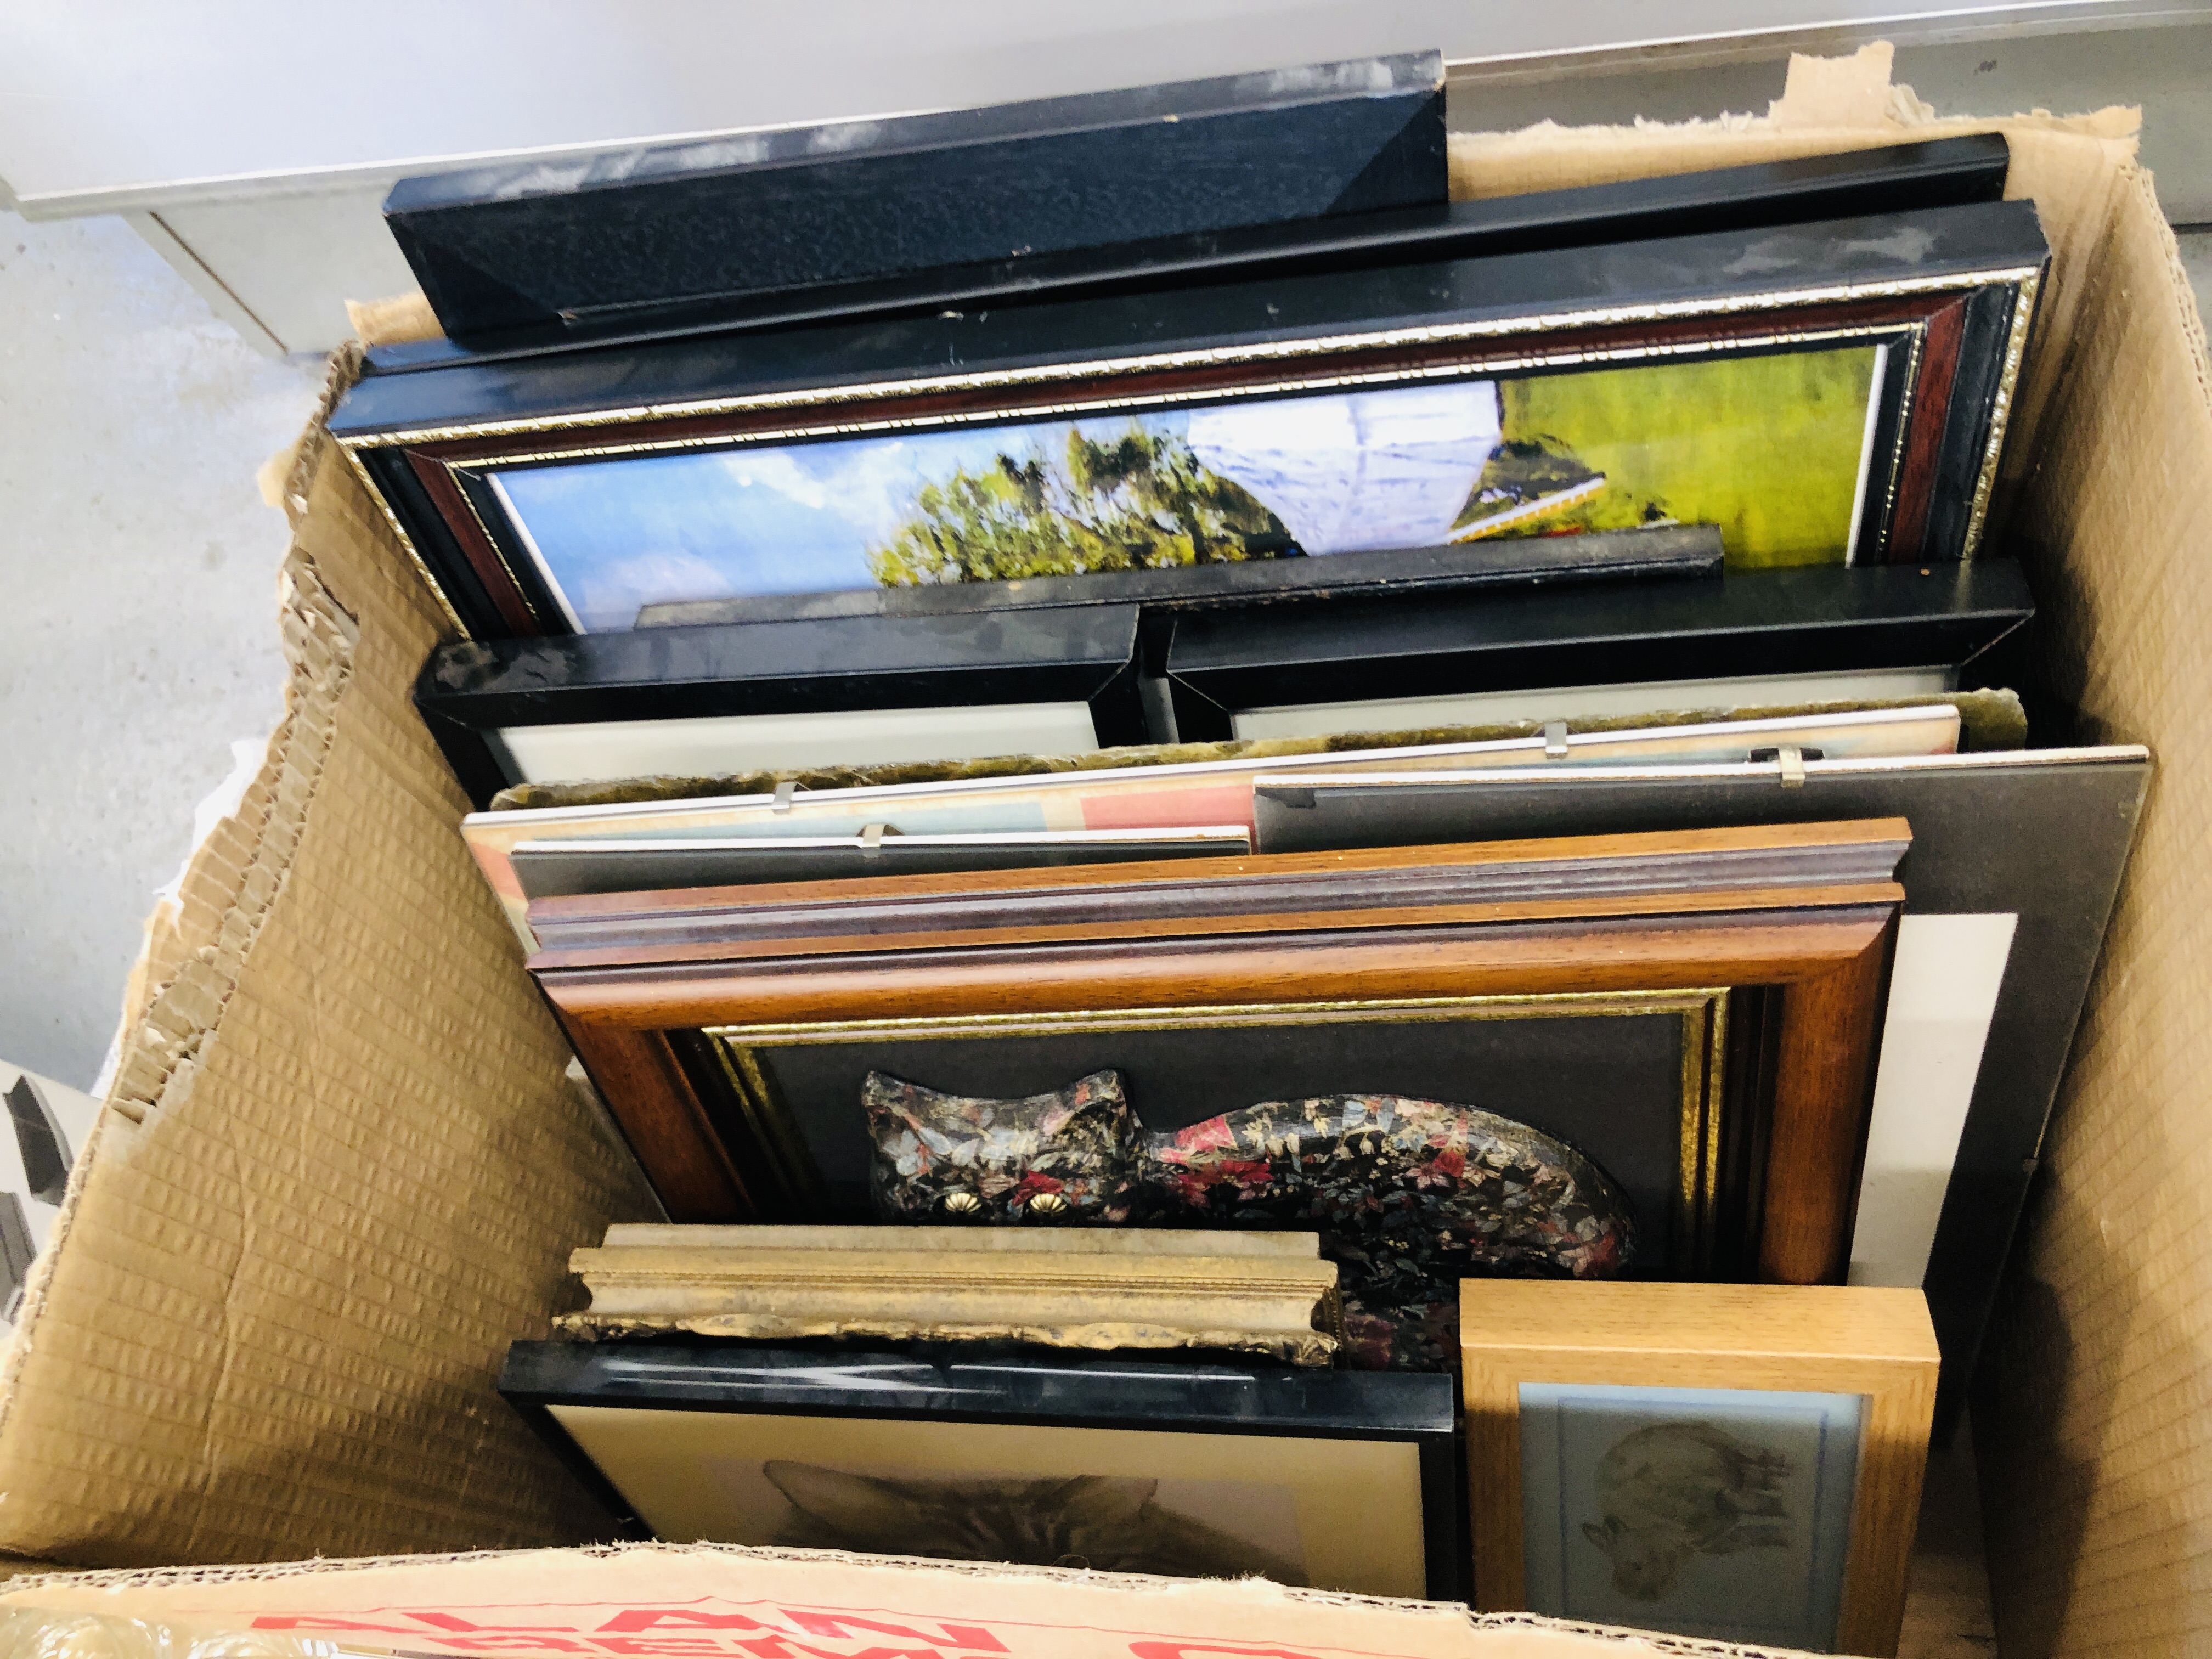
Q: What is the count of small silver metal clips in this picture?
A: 4